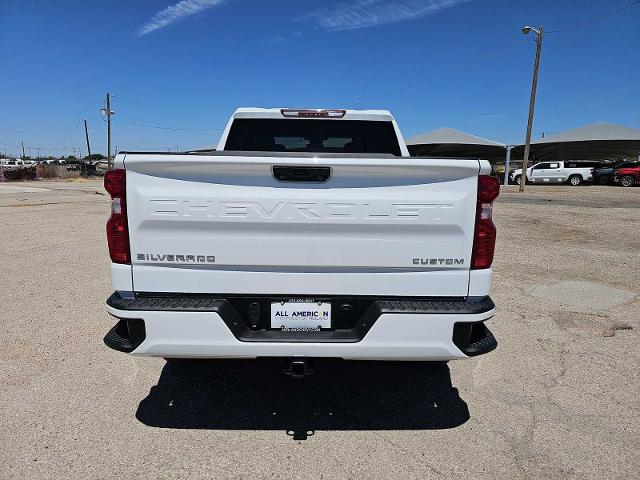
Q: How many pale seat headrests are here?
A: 0